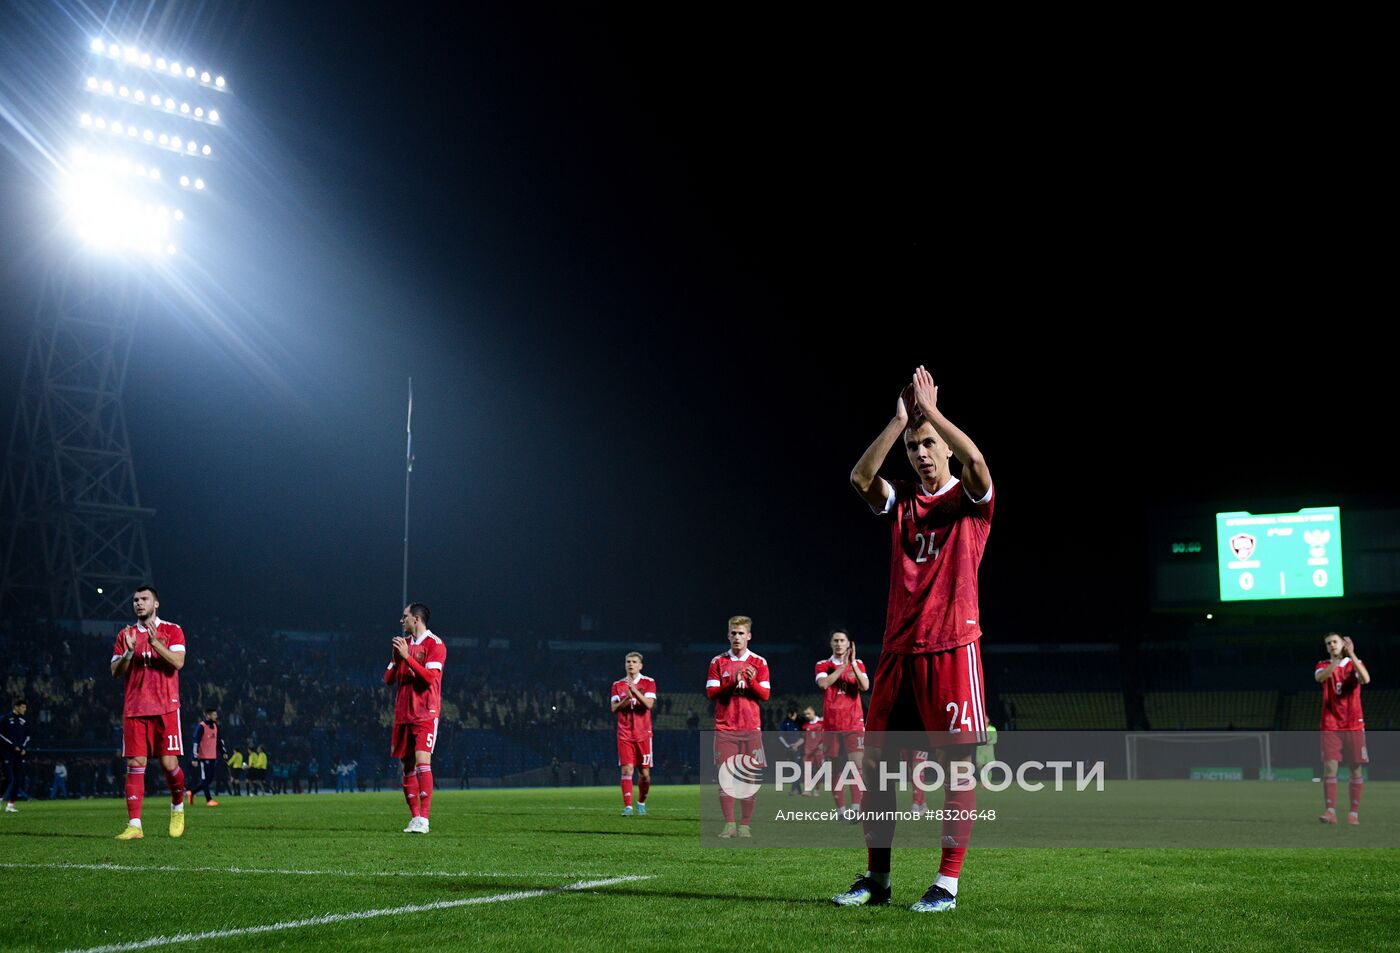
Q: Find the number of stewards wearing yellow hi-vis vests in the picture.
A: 3